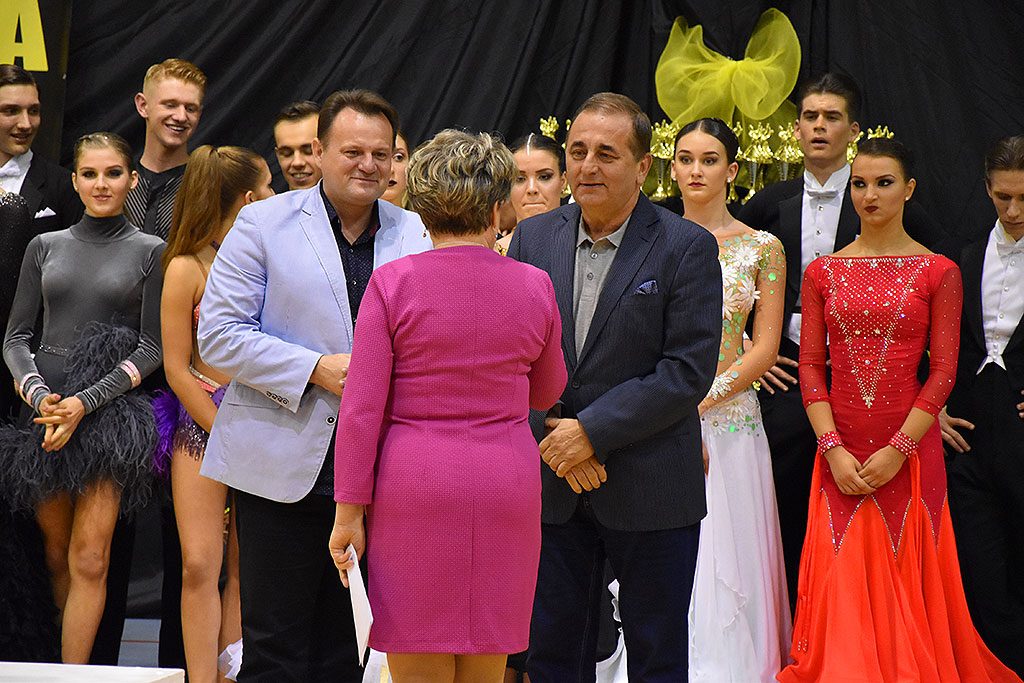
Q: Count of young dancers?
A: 11